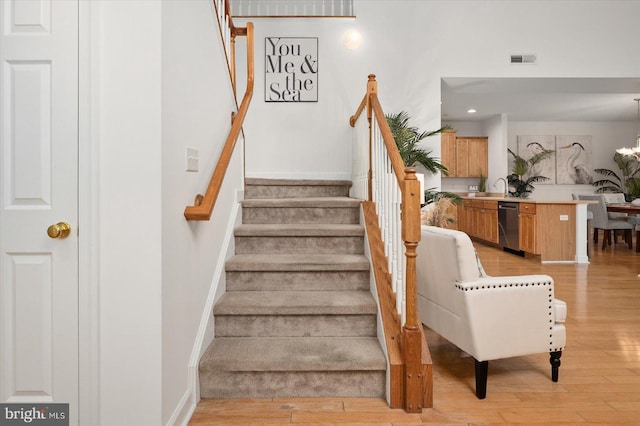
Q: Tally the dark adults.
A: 0